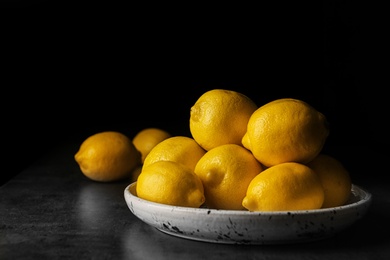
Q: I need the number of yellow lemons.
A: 9